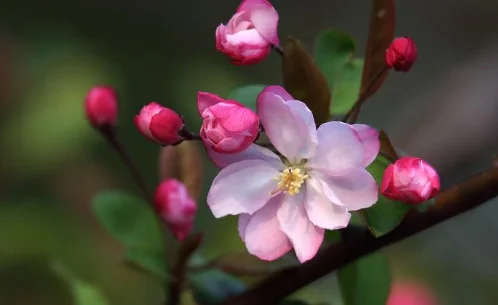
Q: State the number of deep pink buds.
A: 7